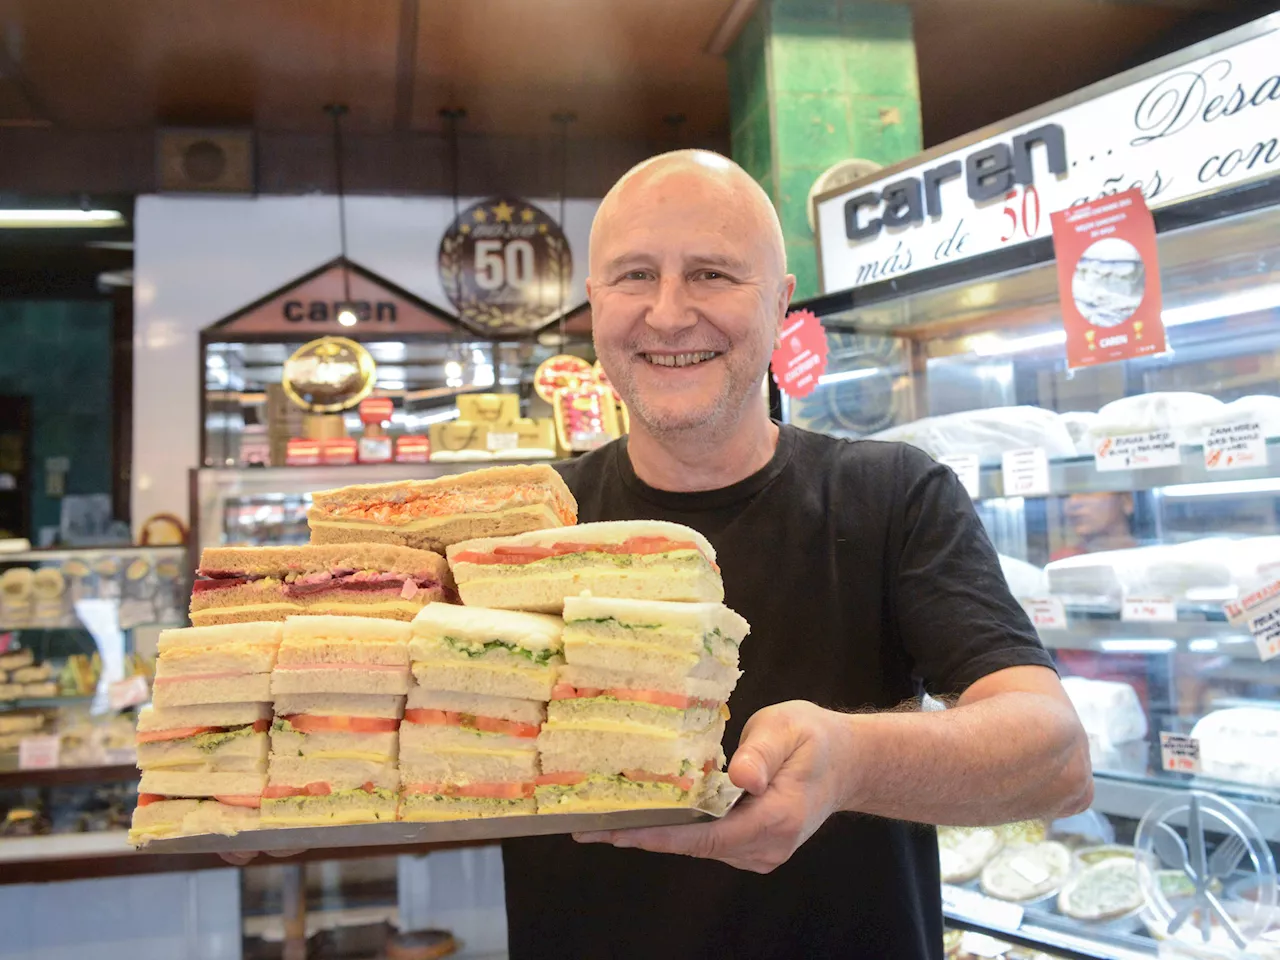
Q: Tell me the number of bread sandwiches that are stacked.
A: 15